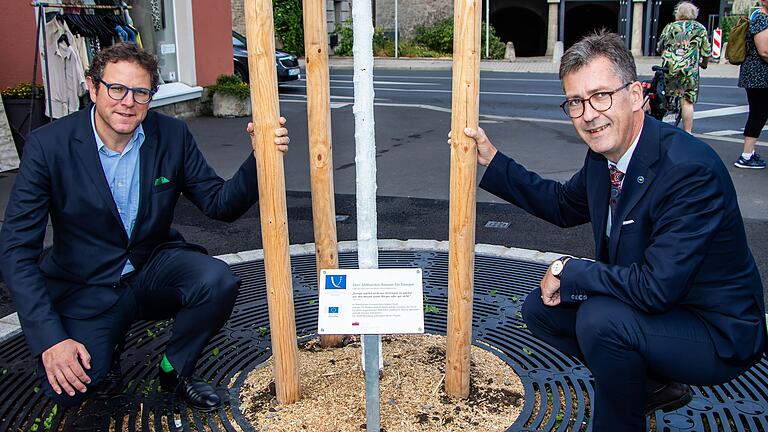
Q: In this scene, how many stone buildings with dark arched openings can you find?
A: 1